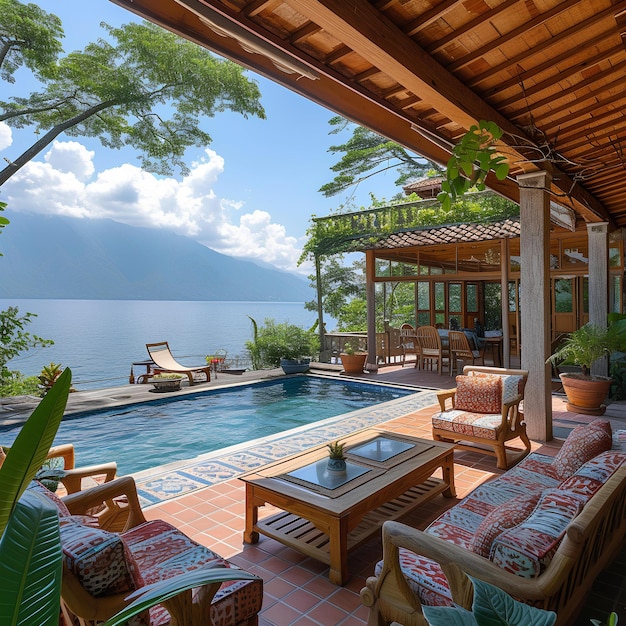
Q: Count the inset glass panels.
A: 2